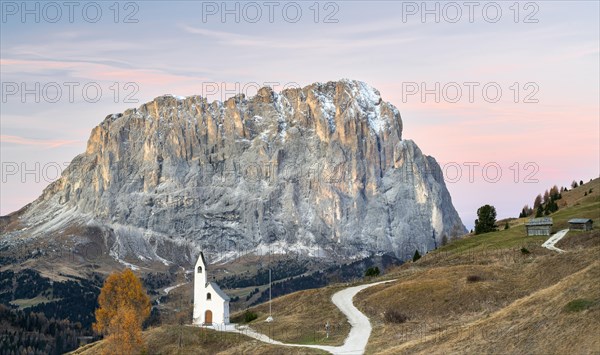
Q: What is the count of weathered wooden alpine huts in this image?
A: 2